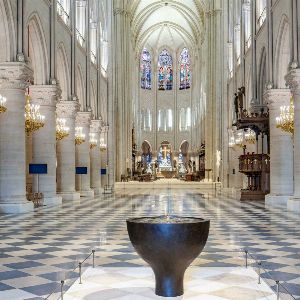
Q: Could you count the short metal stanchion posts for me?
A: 6